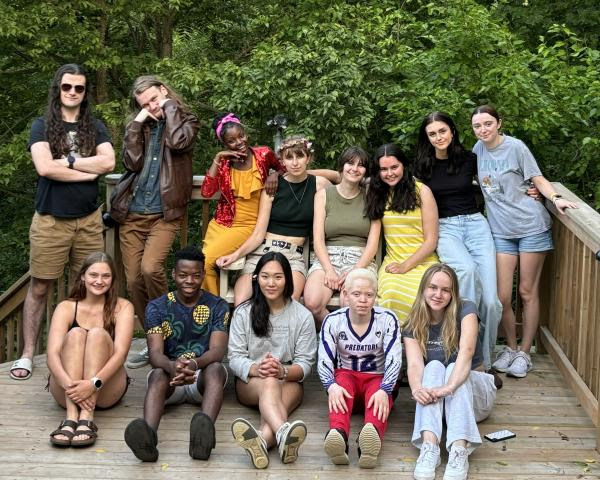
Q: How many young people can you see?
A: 13